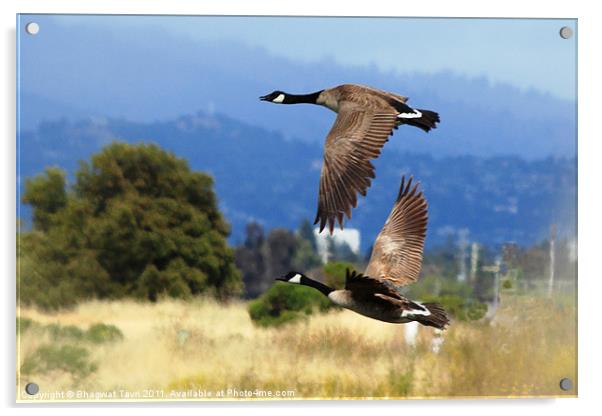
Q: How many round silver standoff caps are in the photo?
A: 4